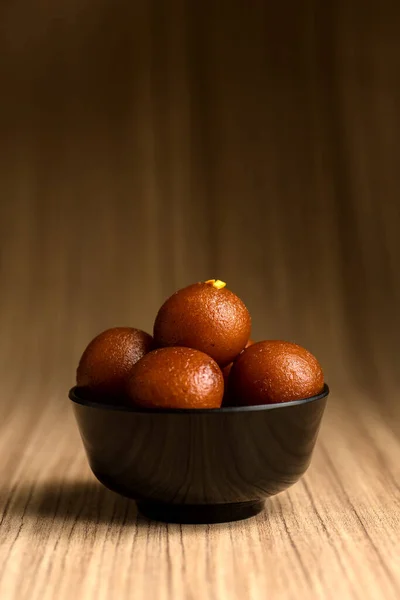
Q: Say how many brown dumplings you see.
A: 5